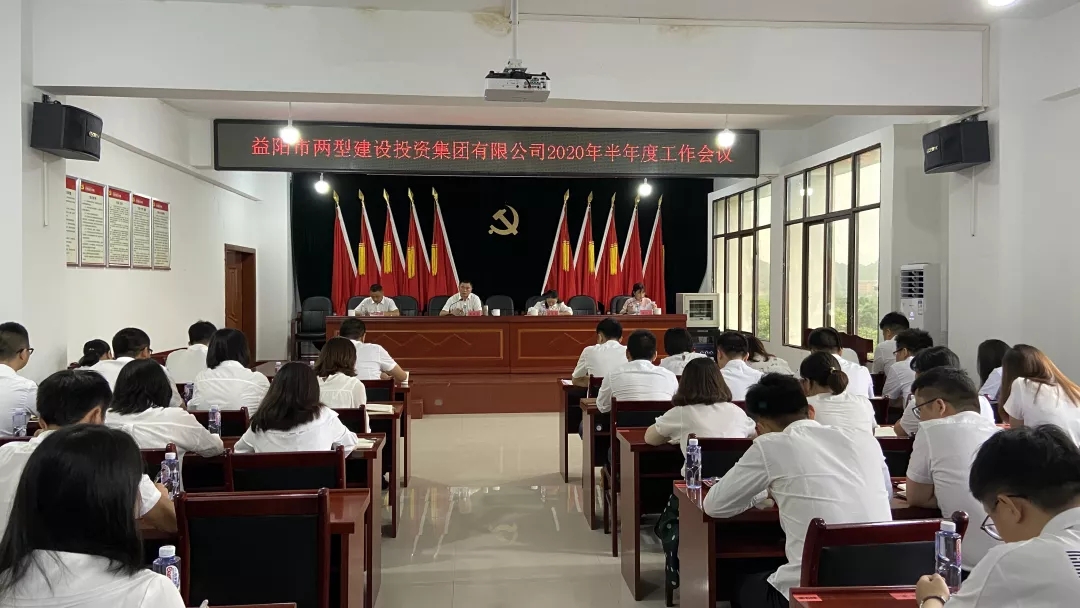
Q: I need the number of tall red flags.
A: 10